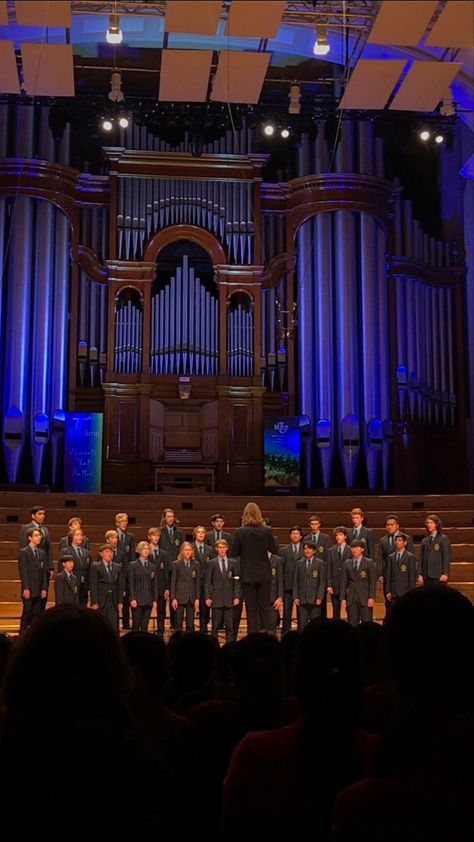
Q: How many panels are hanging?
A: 12